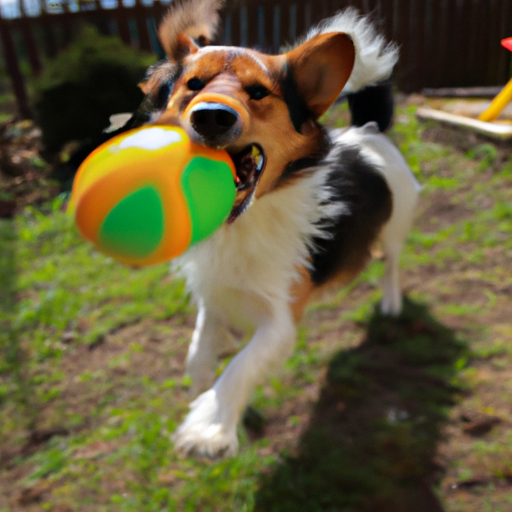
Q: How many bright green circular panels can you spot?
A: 2